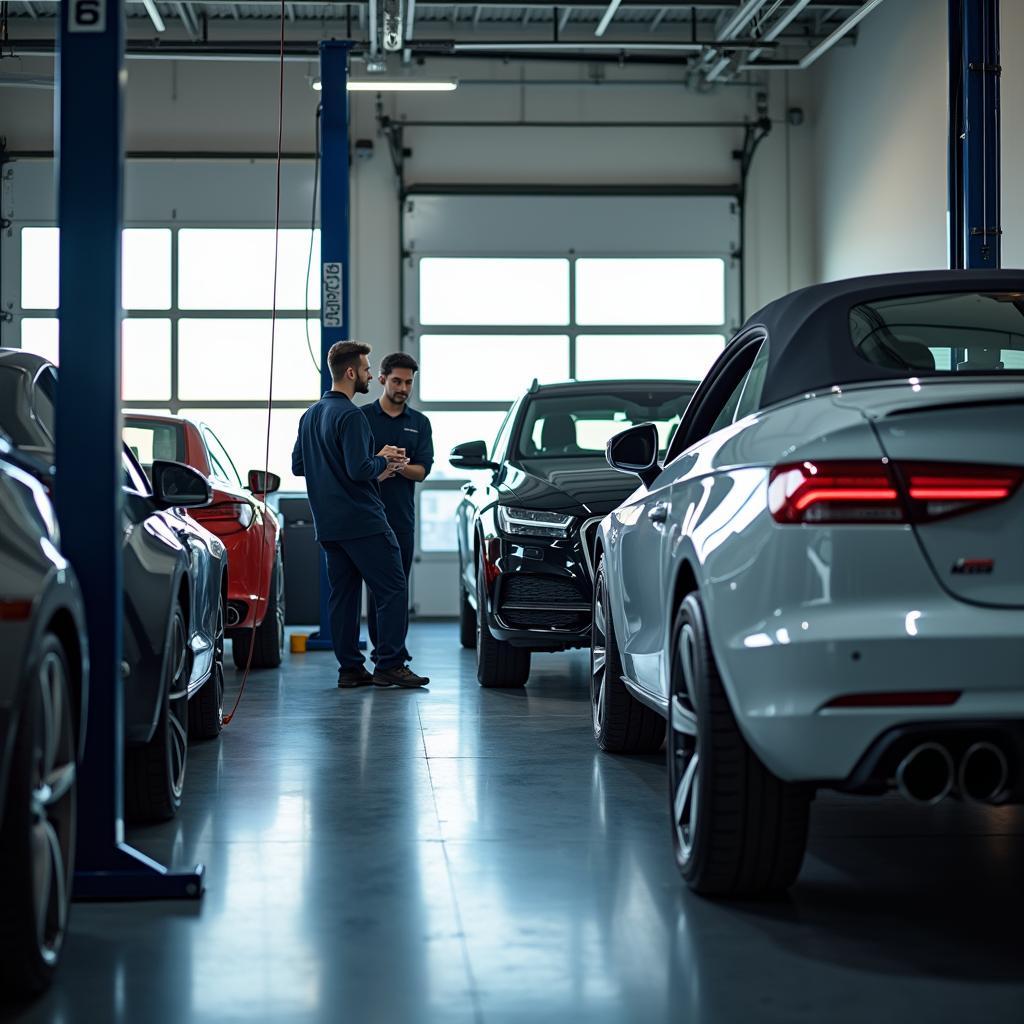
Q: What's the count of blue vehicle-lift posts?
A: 3